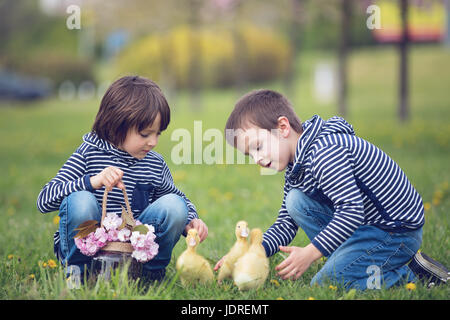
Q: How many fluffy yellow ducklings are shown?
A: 3